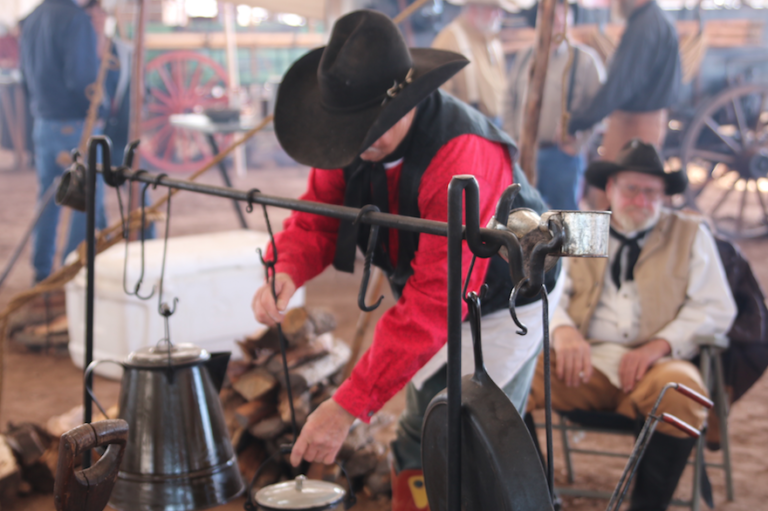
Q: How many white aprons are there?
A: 1